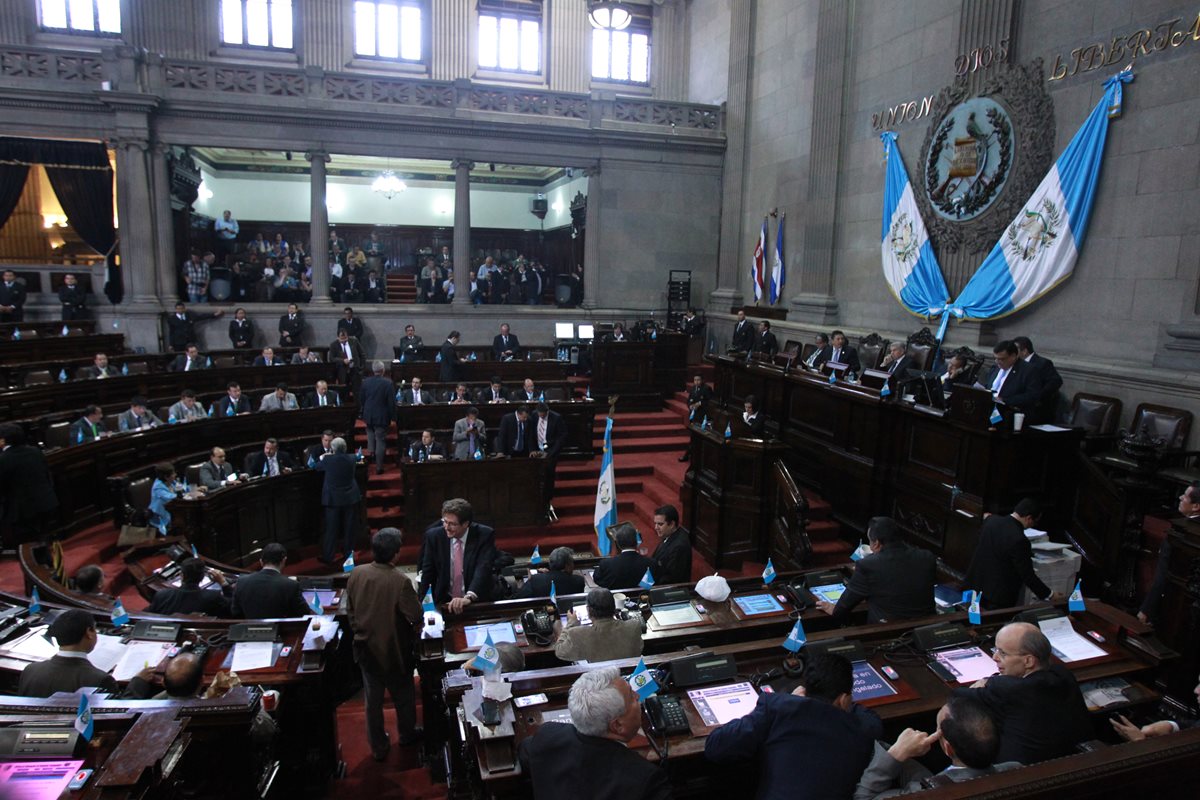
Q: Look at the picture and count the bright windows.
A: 5